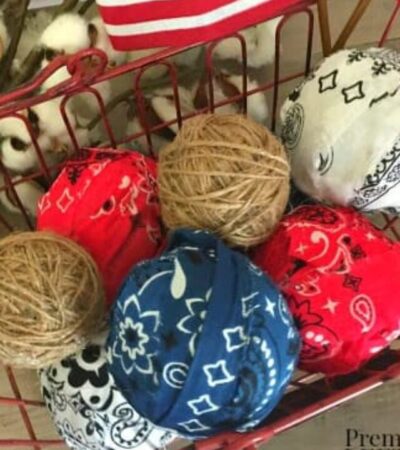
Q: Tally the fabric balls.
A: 5